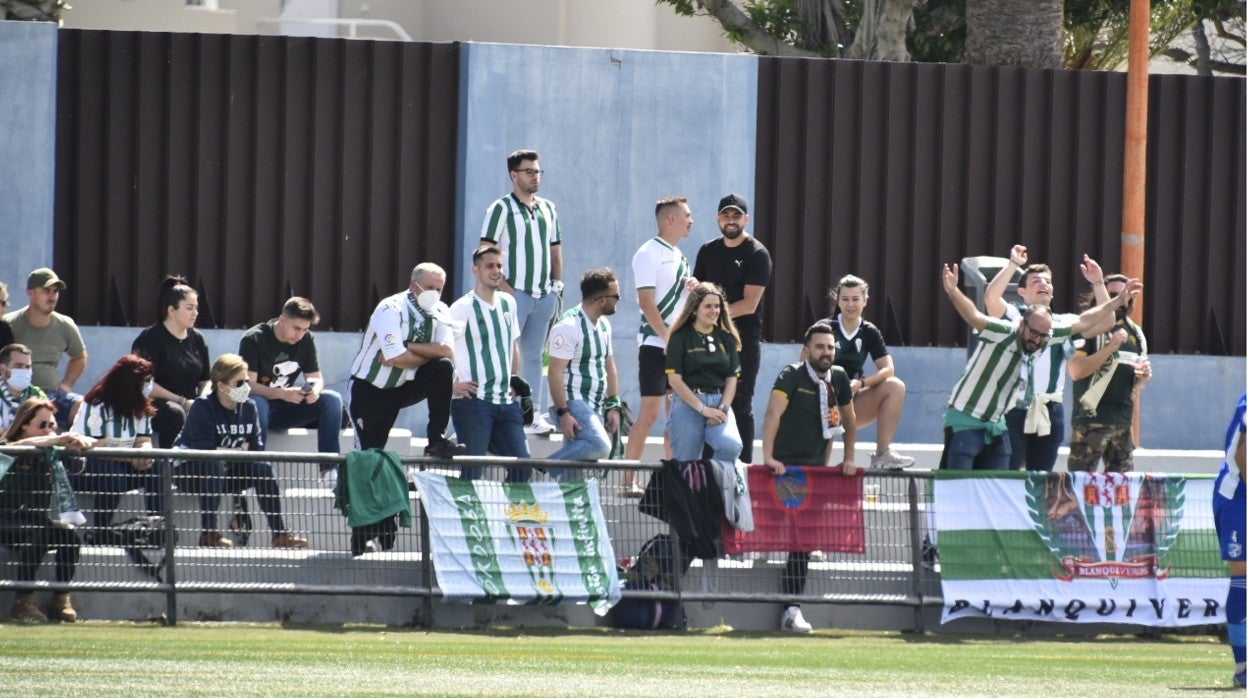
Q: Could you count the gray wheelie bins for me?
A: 1